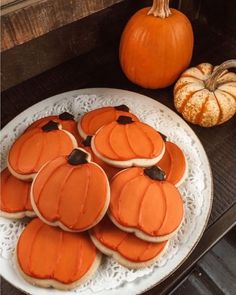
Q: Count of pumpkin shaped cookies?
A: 11